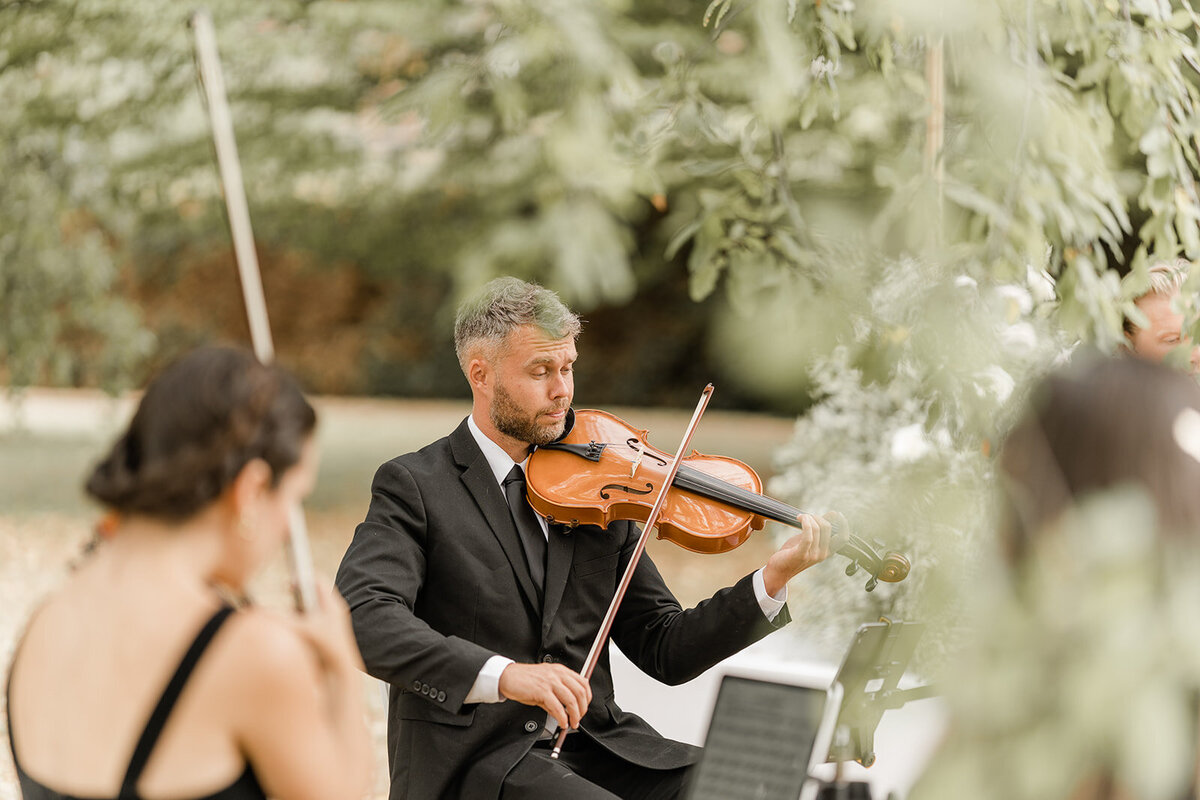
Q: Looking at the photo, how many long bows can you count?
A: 2